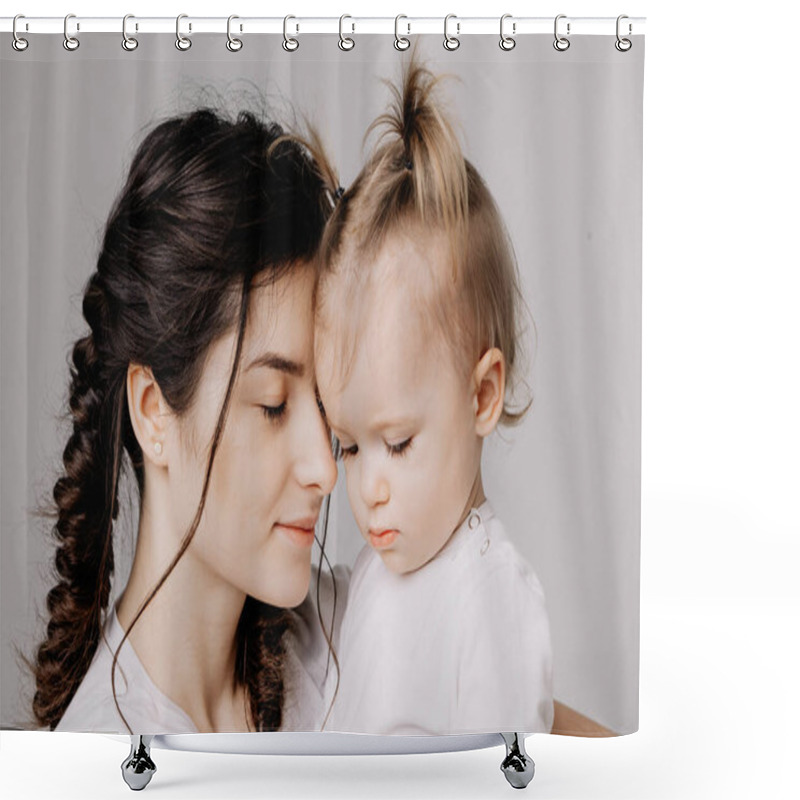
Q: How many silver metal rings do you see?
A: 12